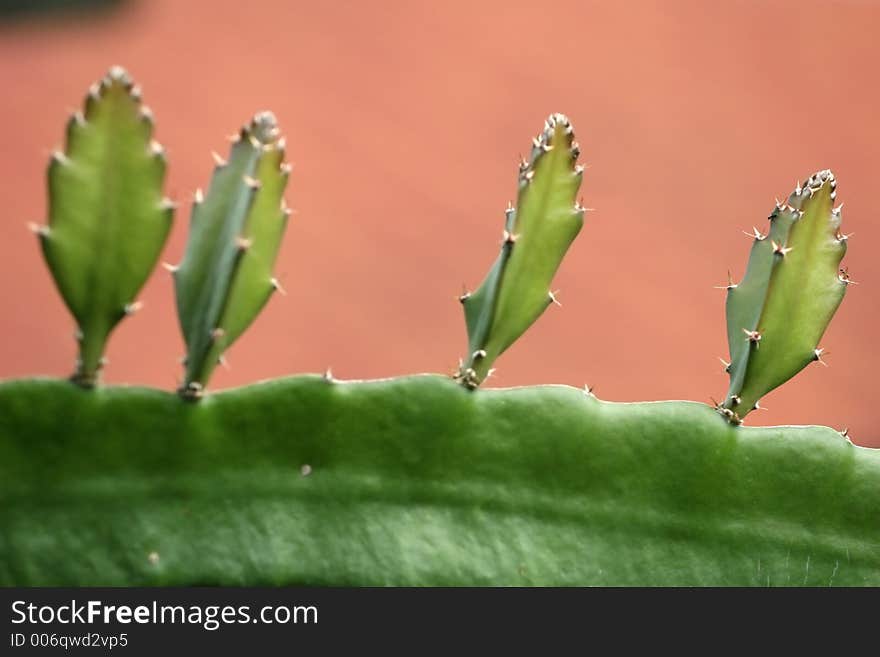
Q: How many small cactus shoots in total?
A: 4